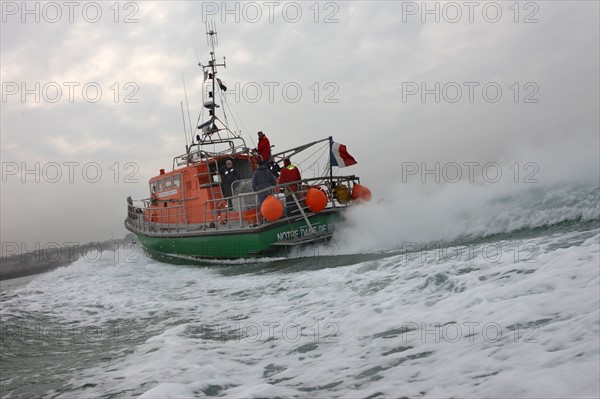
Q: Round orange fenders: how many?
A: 3